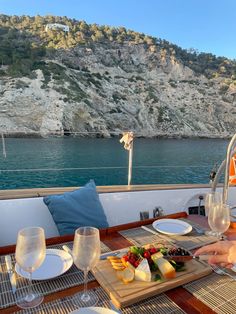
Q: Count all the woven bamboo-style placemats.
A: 4